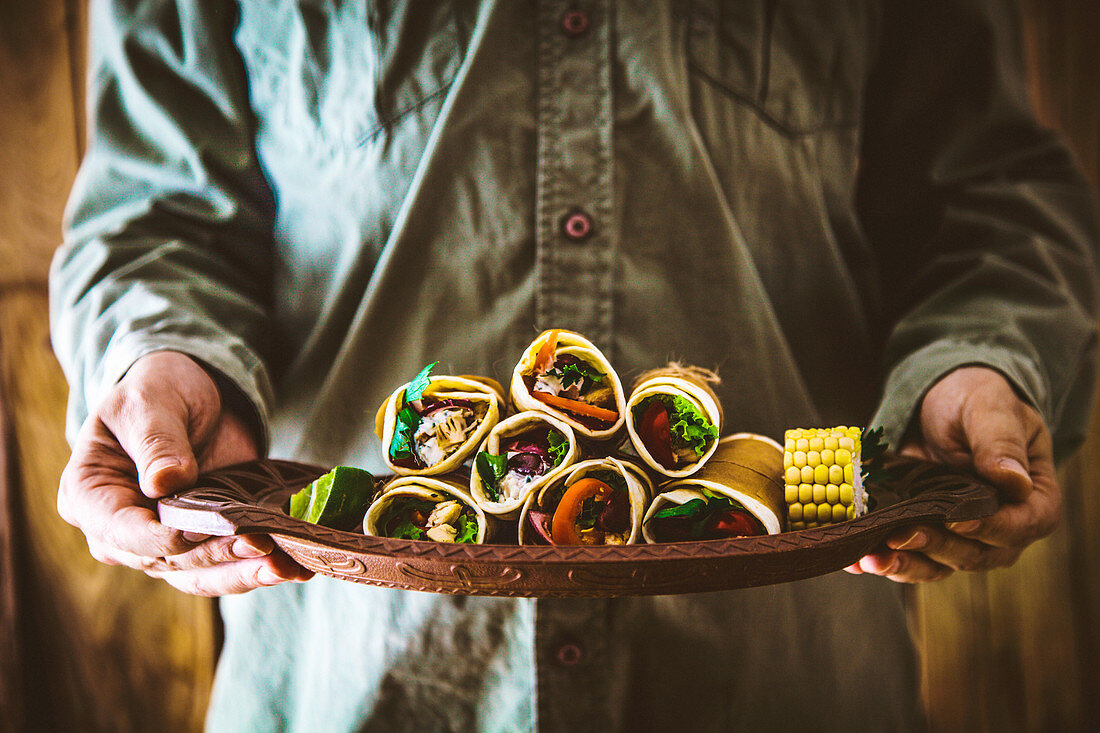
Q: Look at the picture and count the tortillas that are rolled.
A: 7